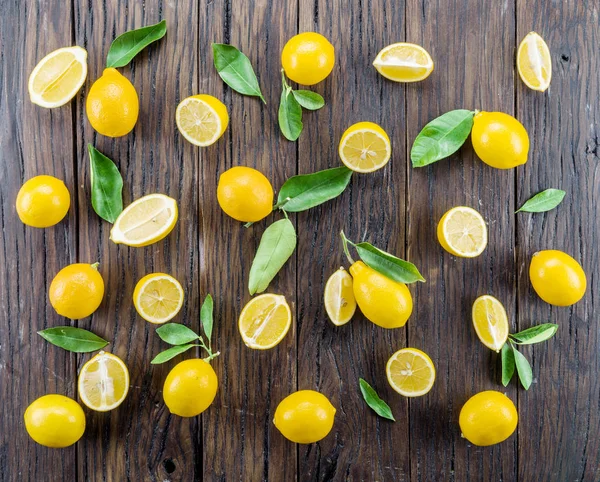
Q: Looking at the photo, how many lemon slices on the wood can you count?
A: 13